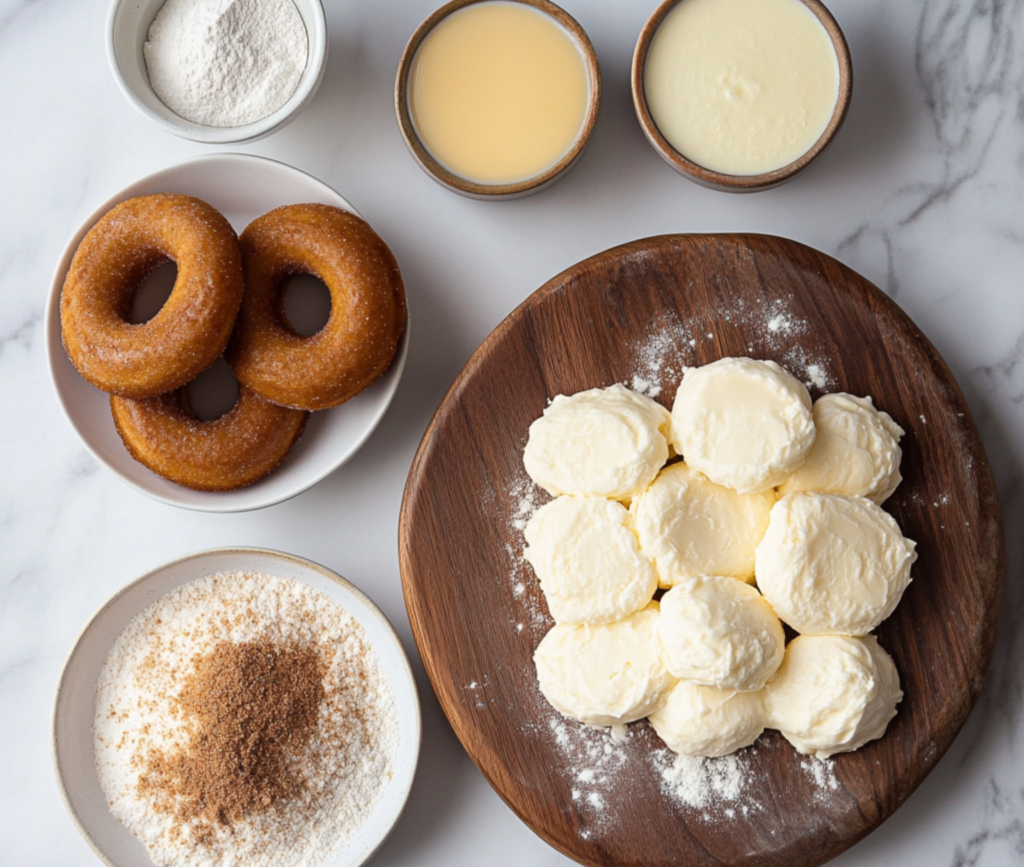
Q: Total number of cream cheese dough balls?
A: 10